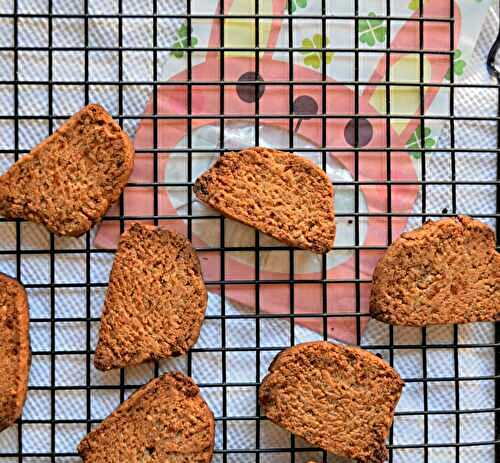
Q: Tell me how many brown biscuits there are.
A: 7